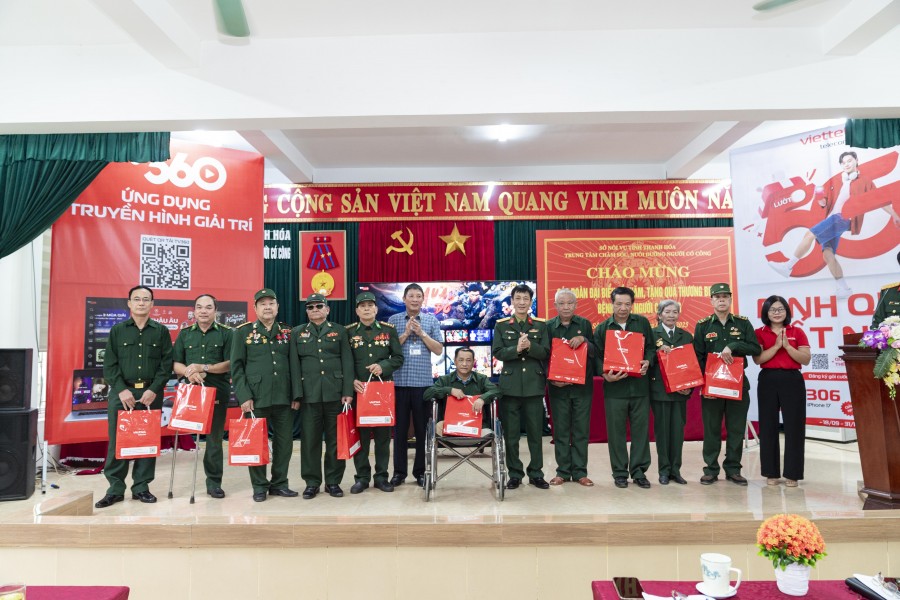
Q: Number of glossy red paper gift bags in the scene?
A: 10